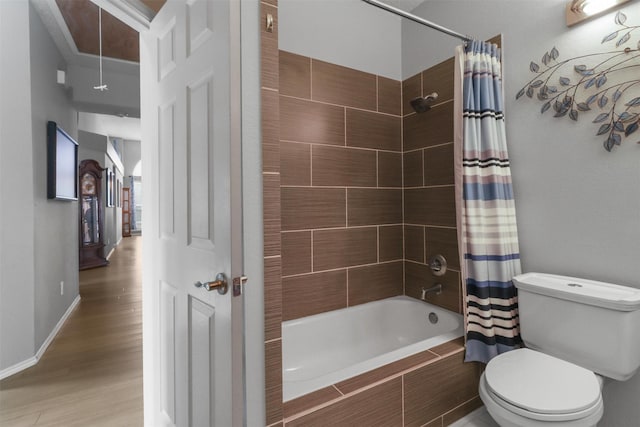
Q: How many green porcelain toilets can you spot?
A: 0